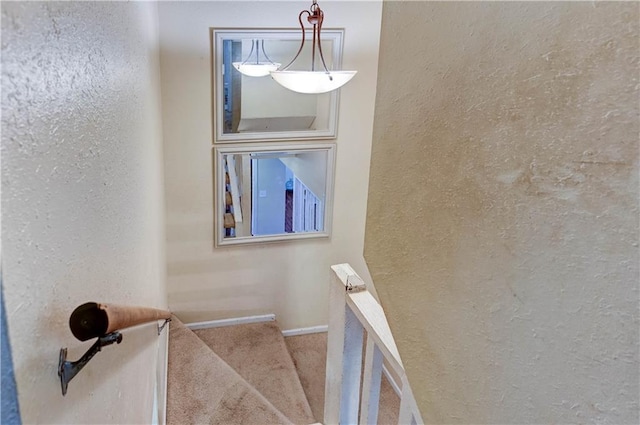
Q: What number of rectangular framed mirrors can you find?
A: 2